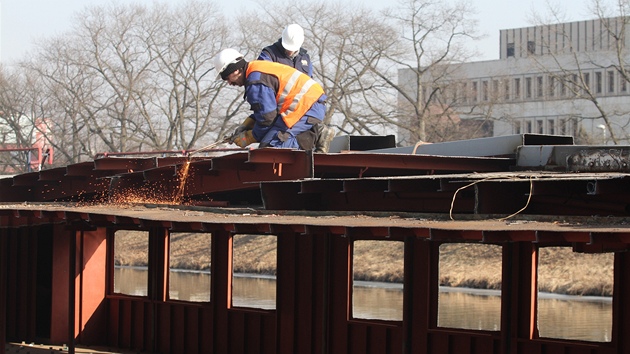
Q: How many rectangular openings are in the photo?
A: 6